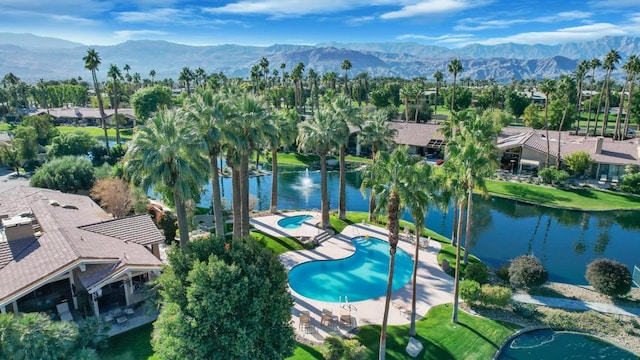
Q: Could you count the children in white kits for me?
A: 0